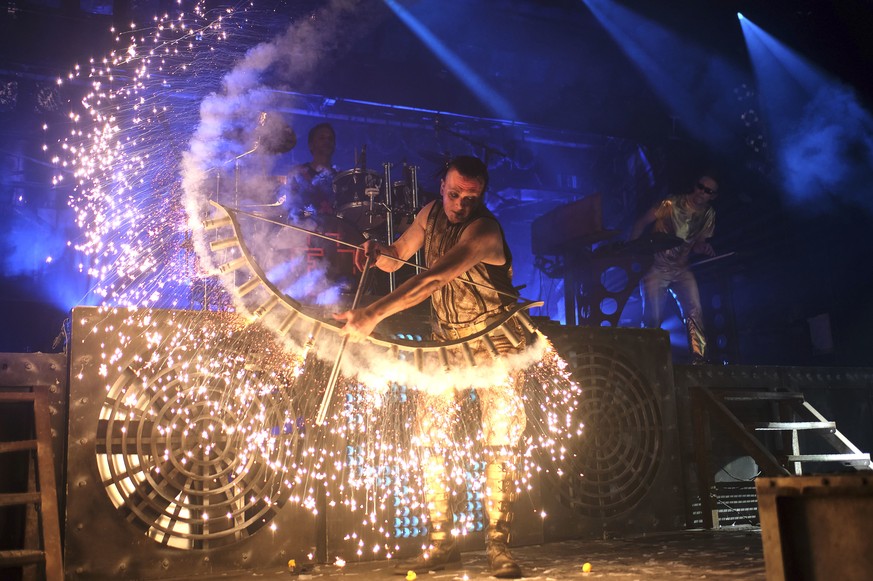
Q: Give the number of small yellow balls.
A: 3